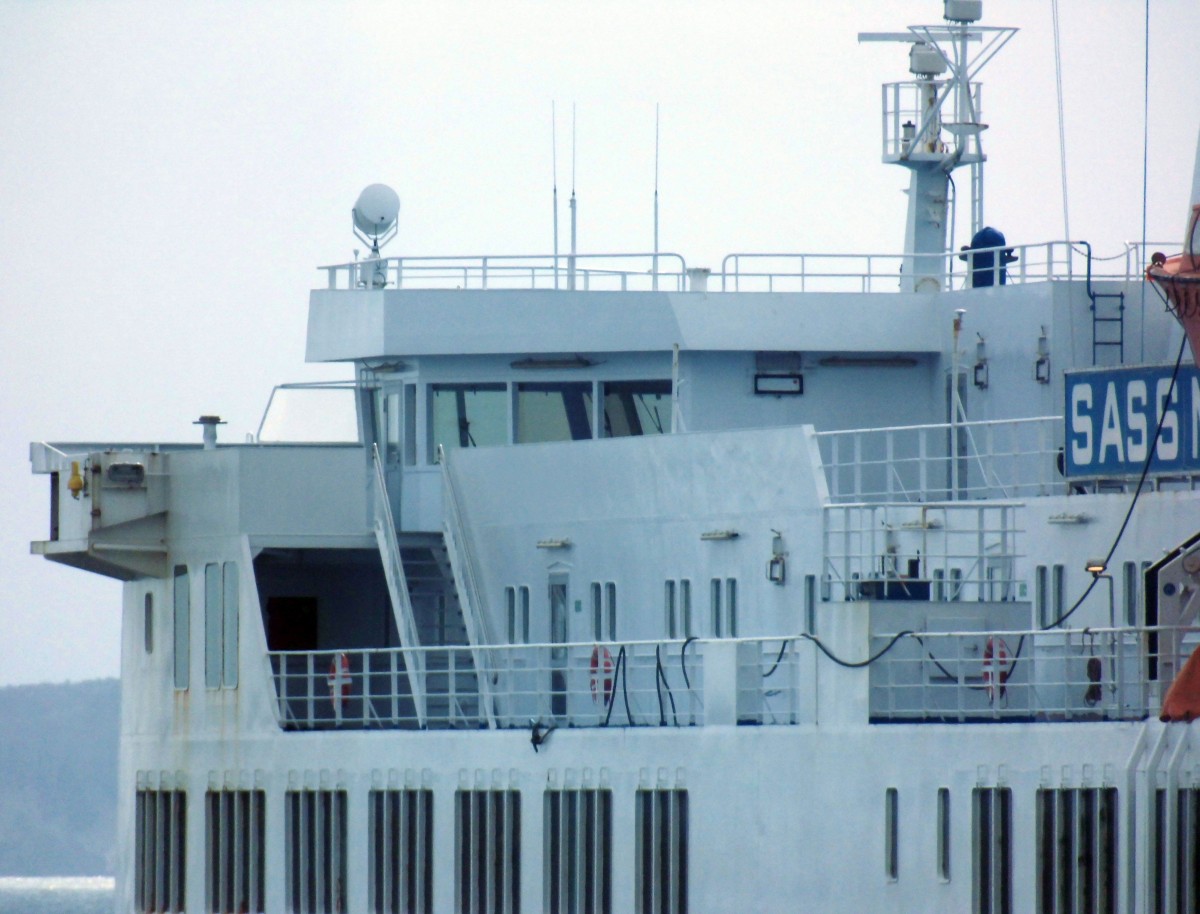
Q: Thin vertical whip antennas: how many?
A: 3